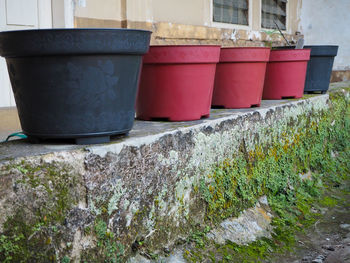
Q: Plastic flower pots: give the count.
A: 5